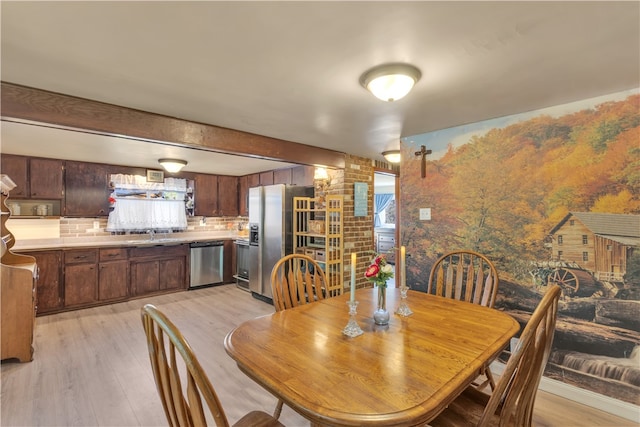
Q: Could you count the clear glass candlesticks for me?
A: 2